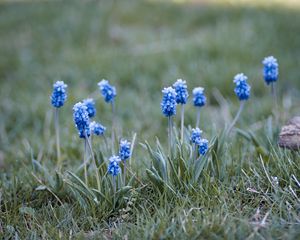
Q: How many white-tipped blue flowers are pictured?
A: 14